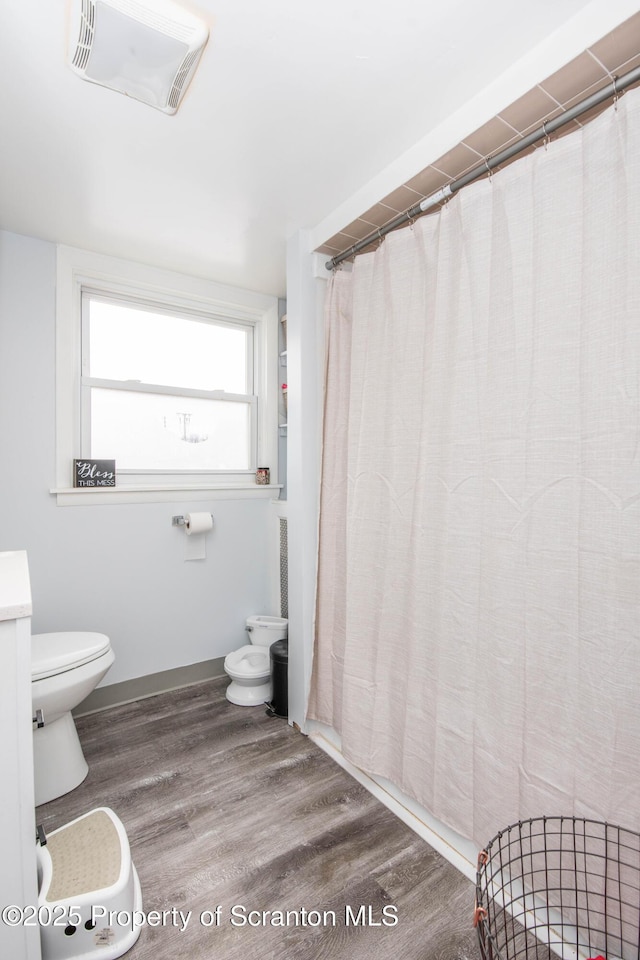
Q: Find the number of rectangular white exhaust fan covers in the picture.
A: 1